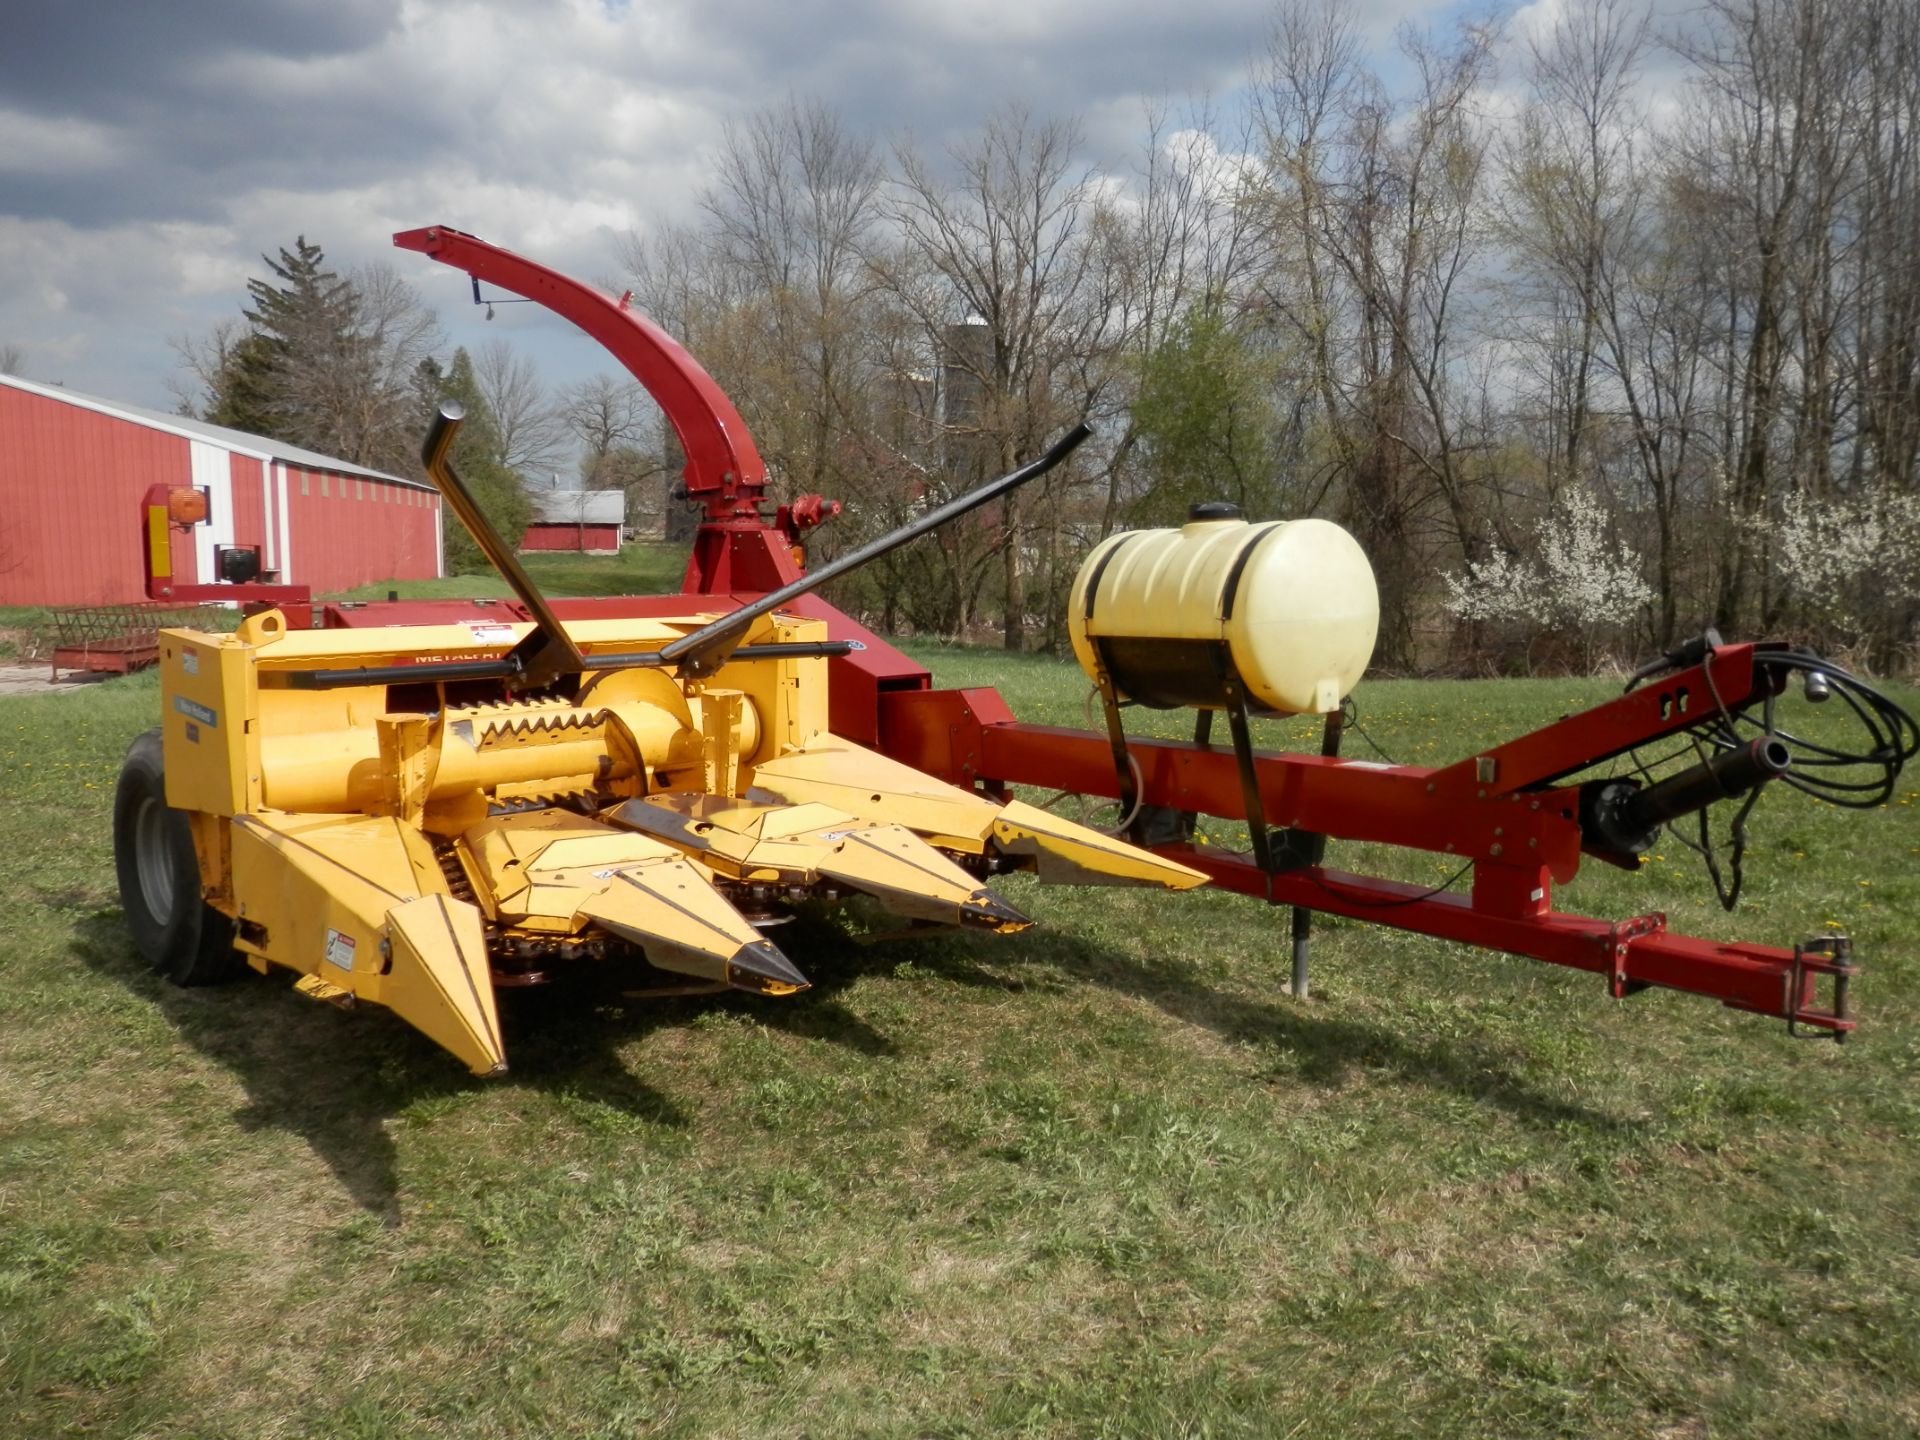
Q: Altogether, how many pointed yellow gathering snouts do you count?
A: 4